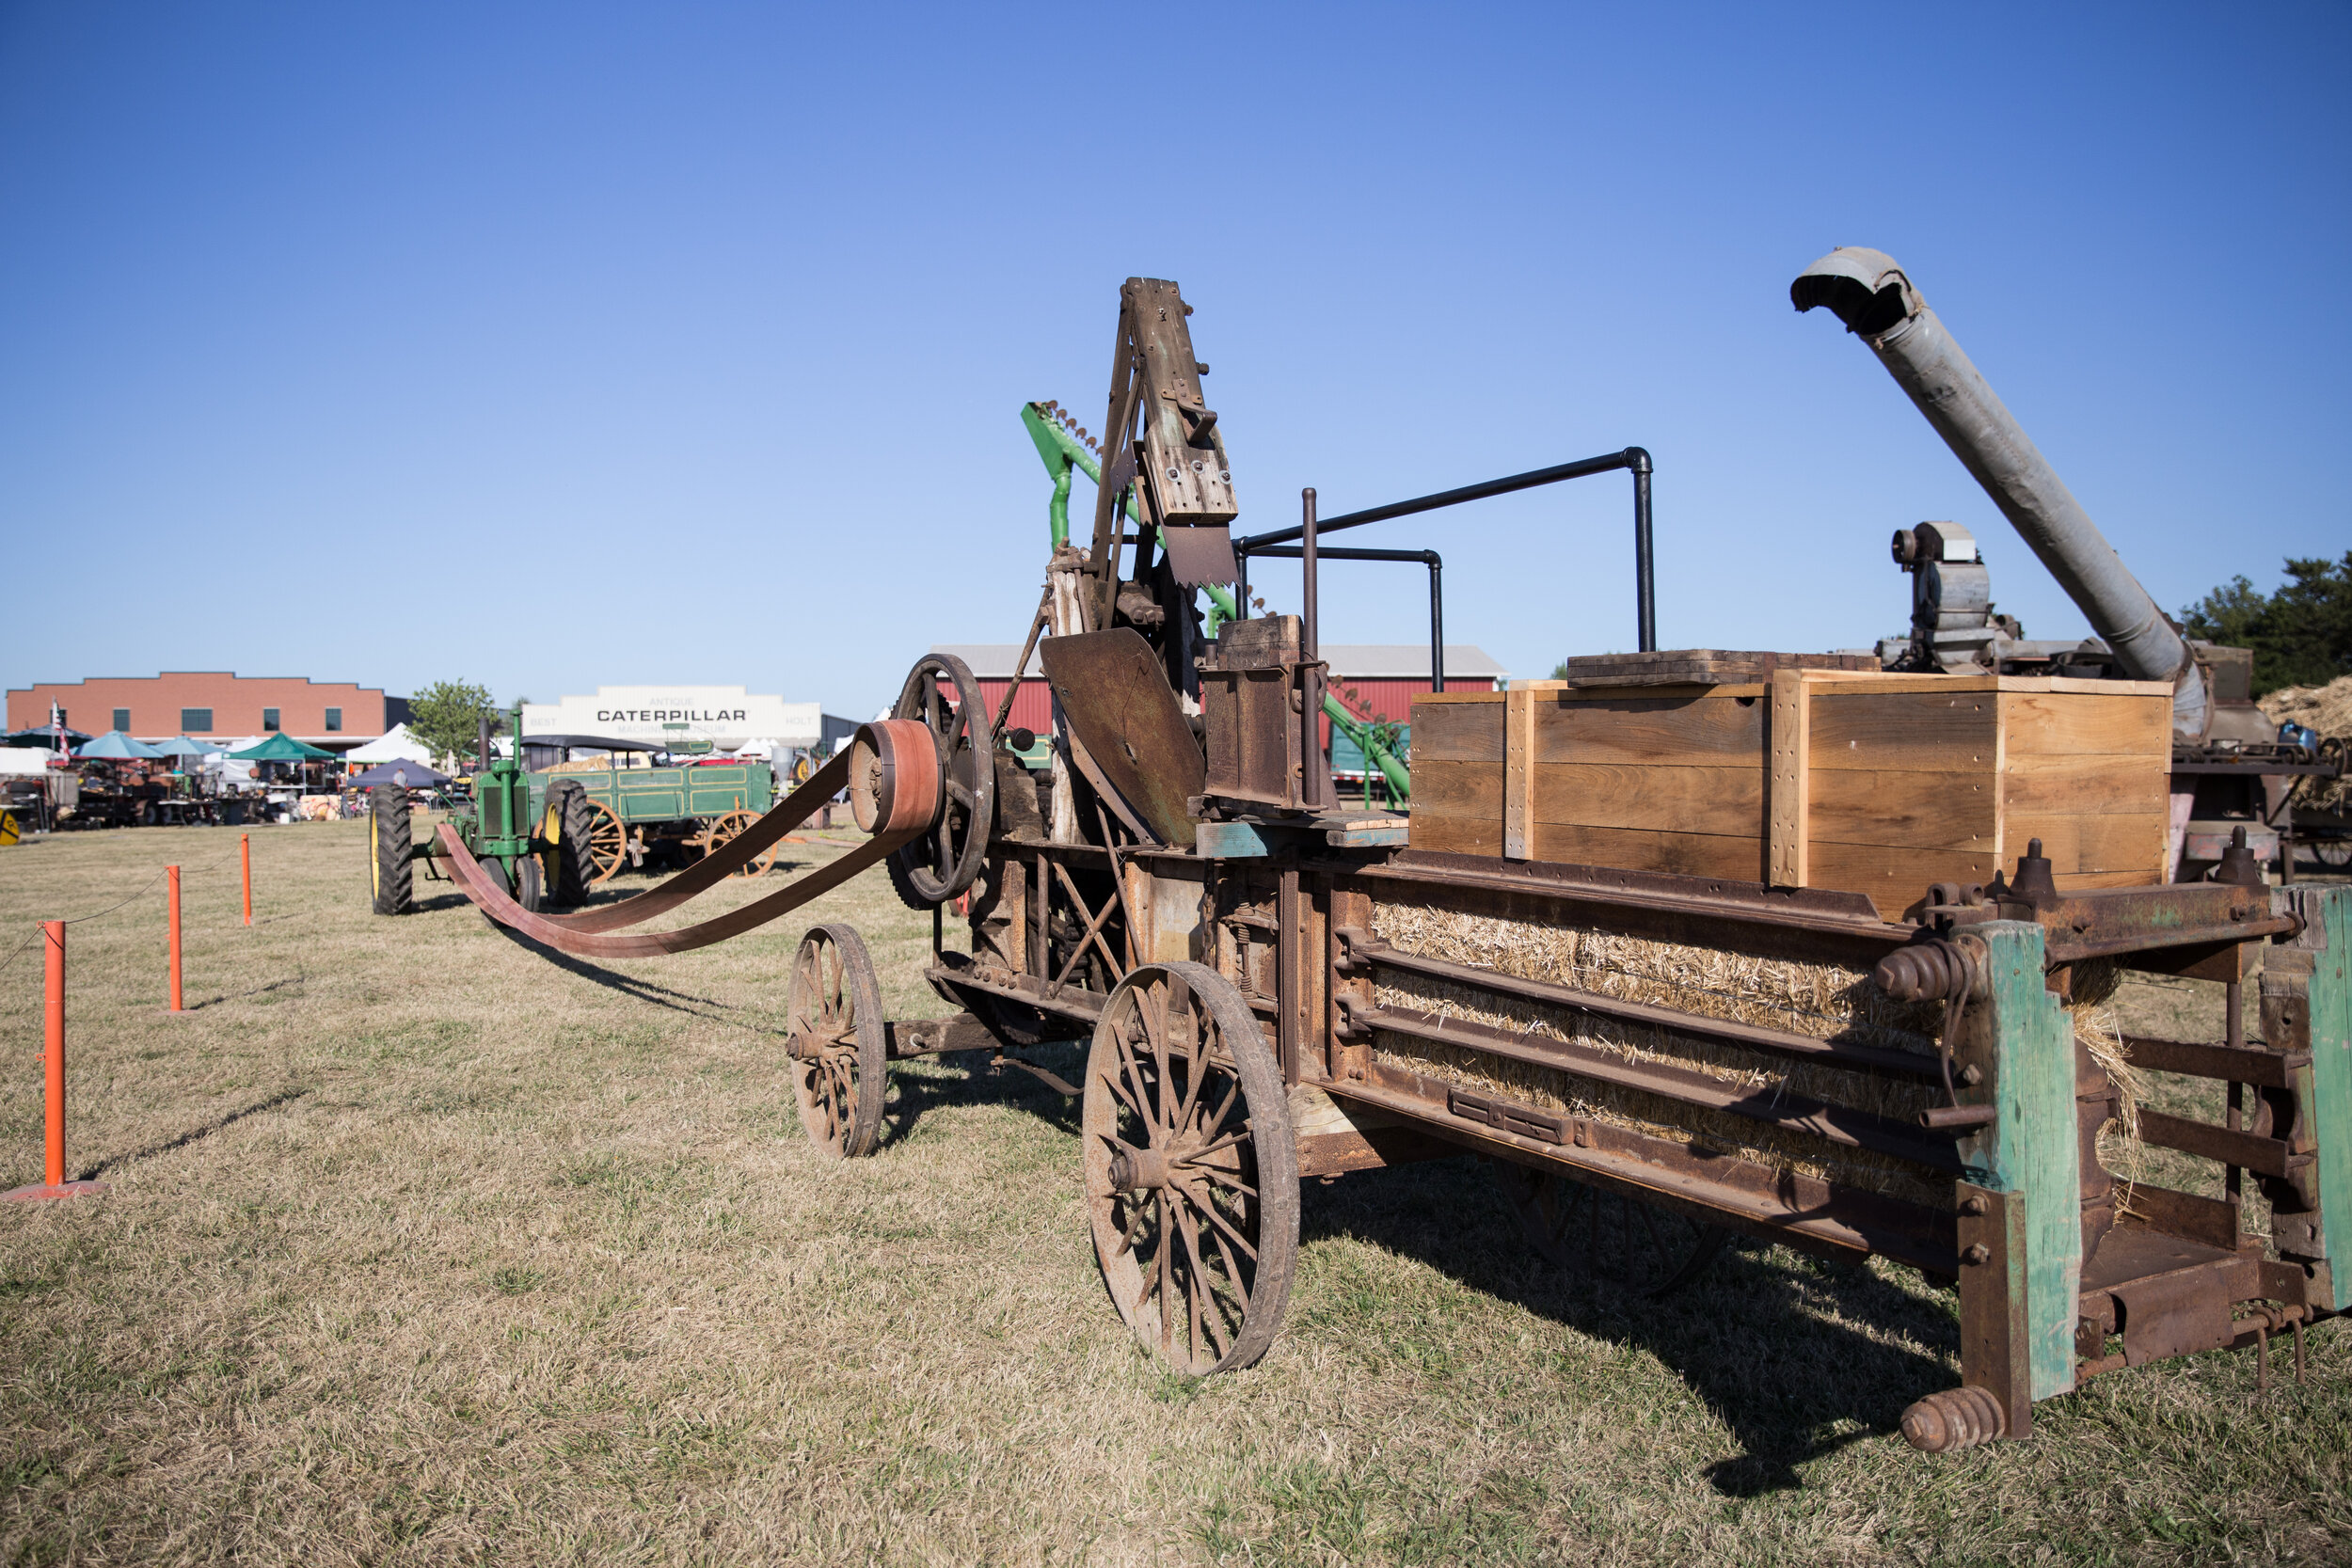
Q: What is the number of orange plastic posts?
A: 3